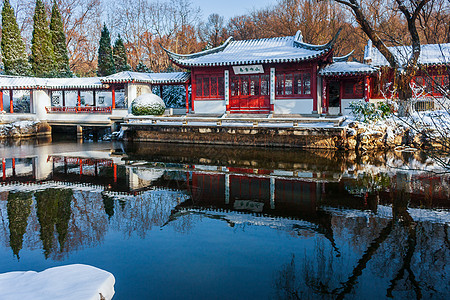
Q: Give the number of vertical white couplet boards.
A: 2